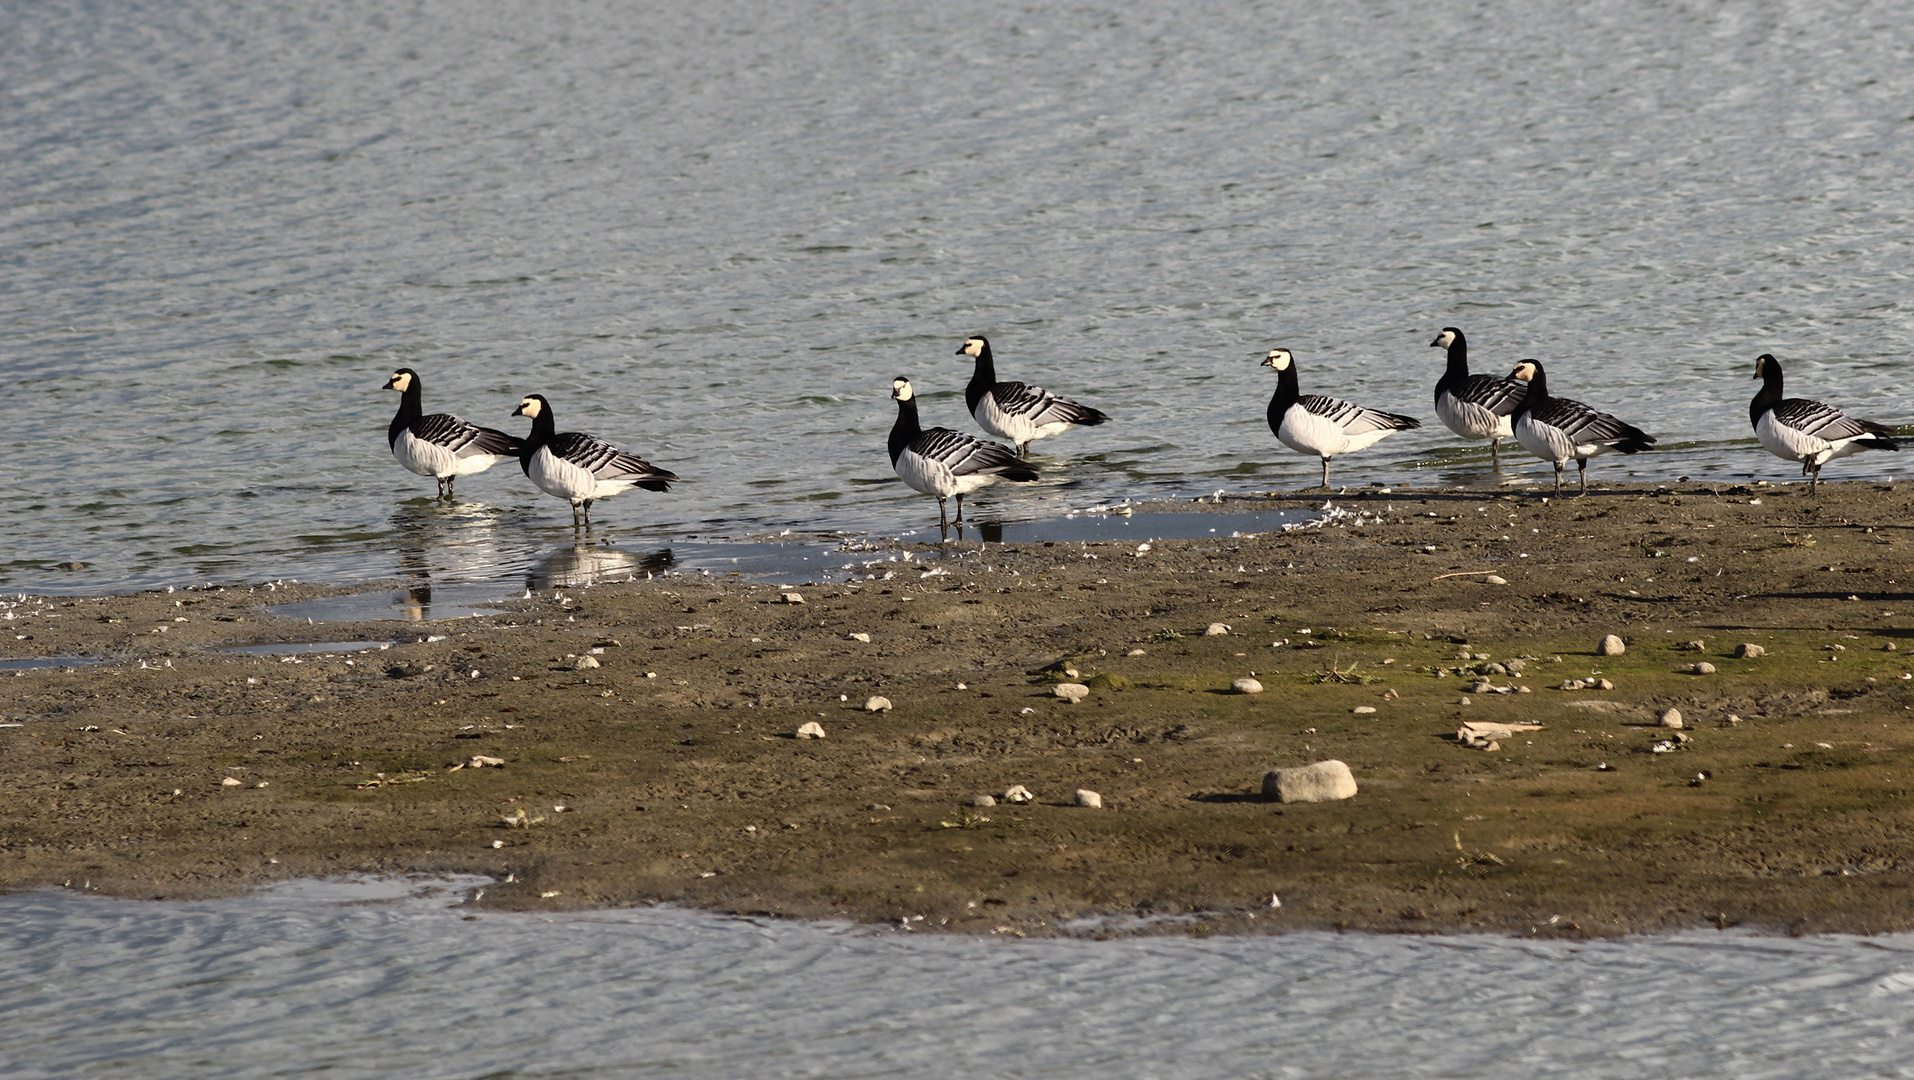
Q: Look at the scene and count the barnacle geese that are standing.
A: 8